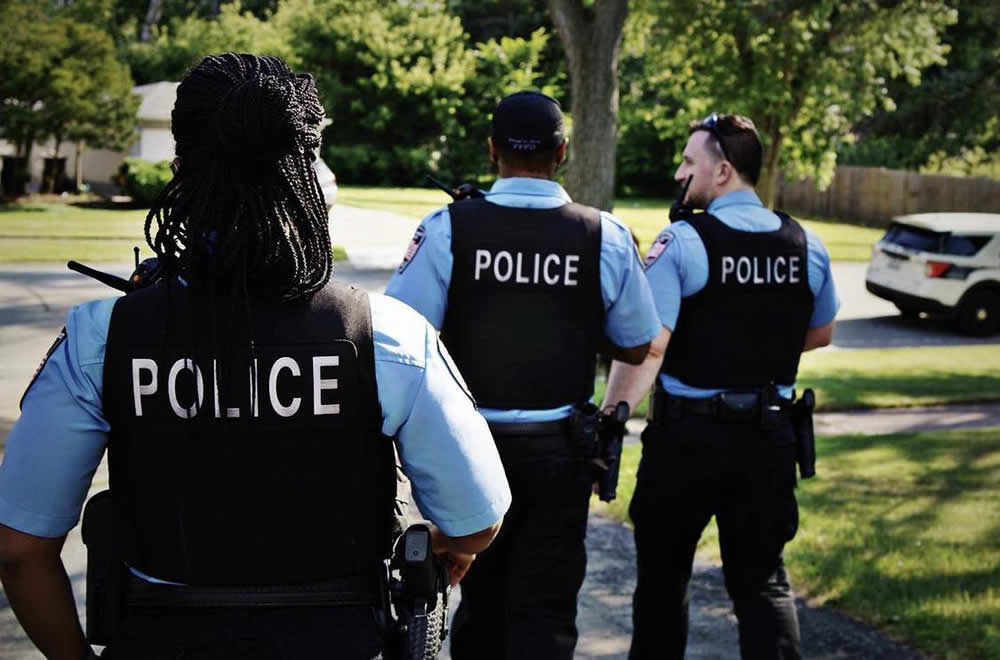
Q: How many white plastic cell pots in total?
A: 0